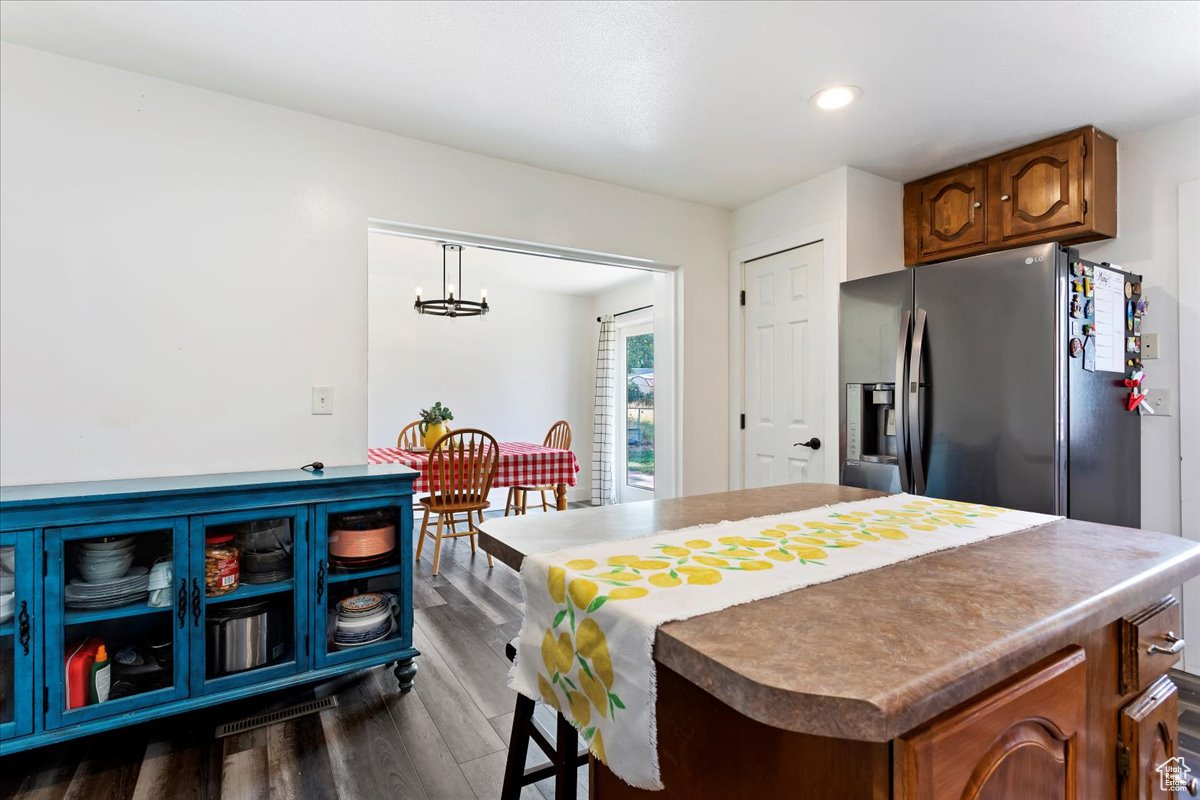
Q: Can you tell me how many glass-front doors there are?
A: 4